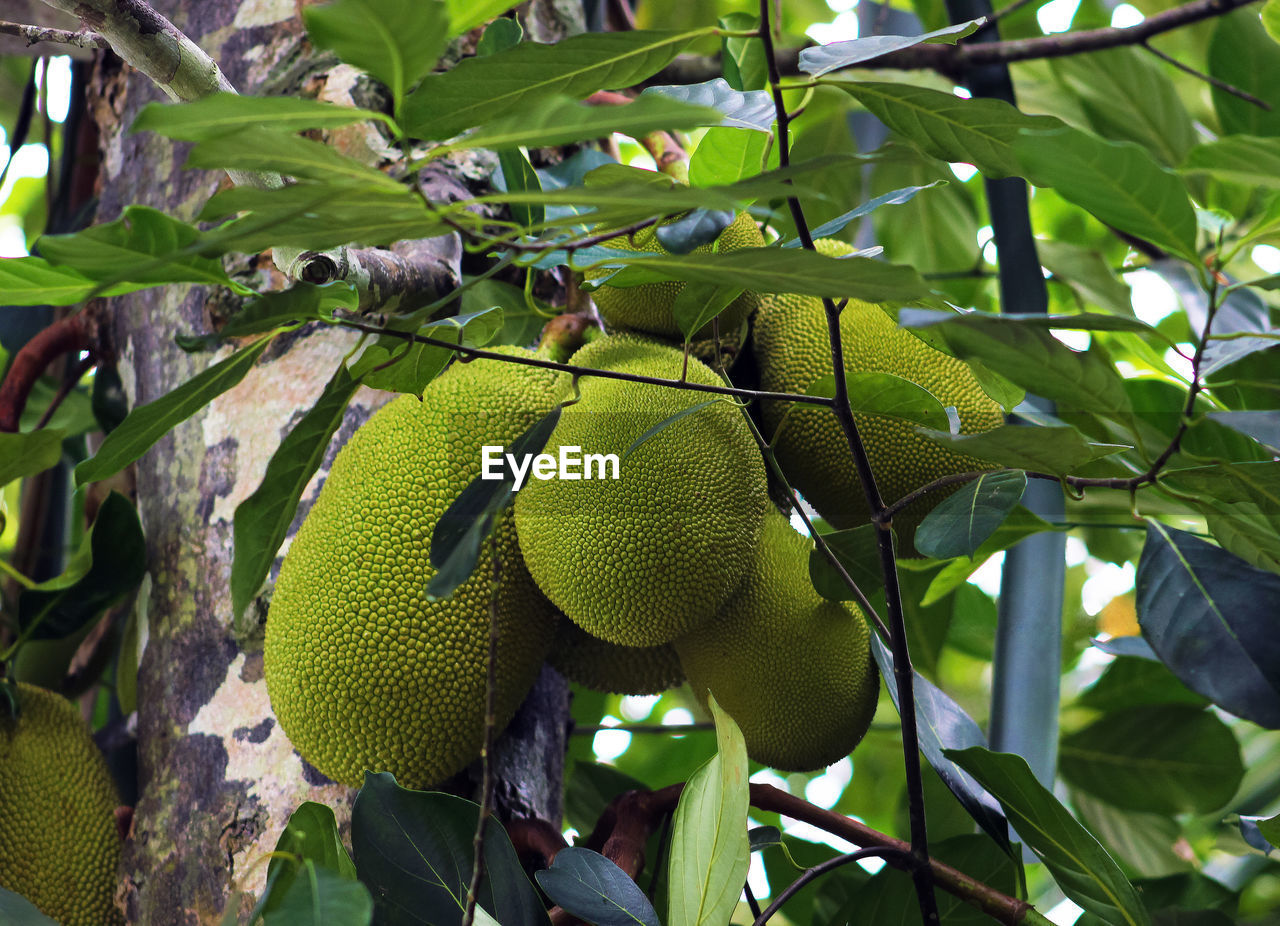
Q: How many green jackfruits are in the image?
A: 7